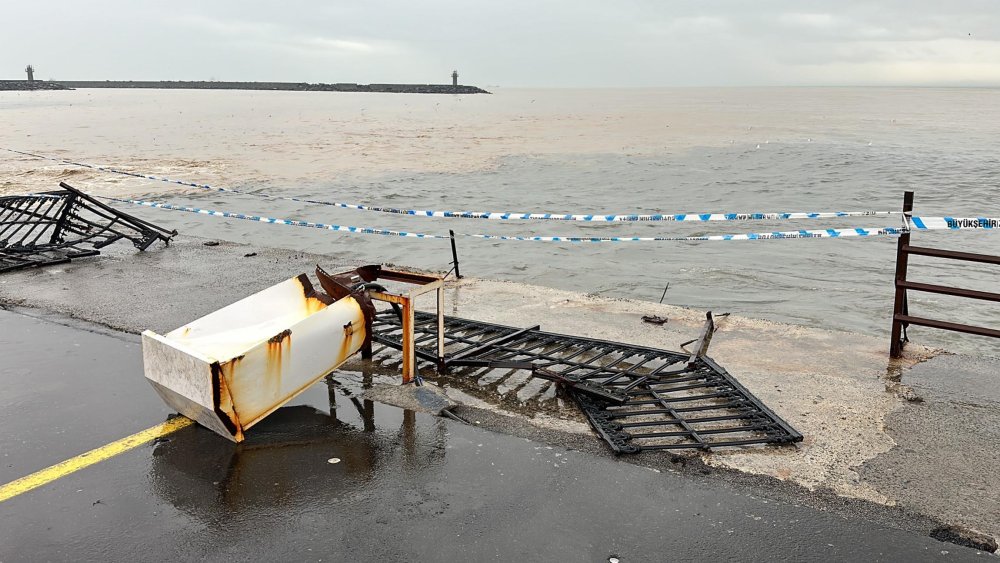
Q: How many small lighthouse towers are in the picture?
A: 2